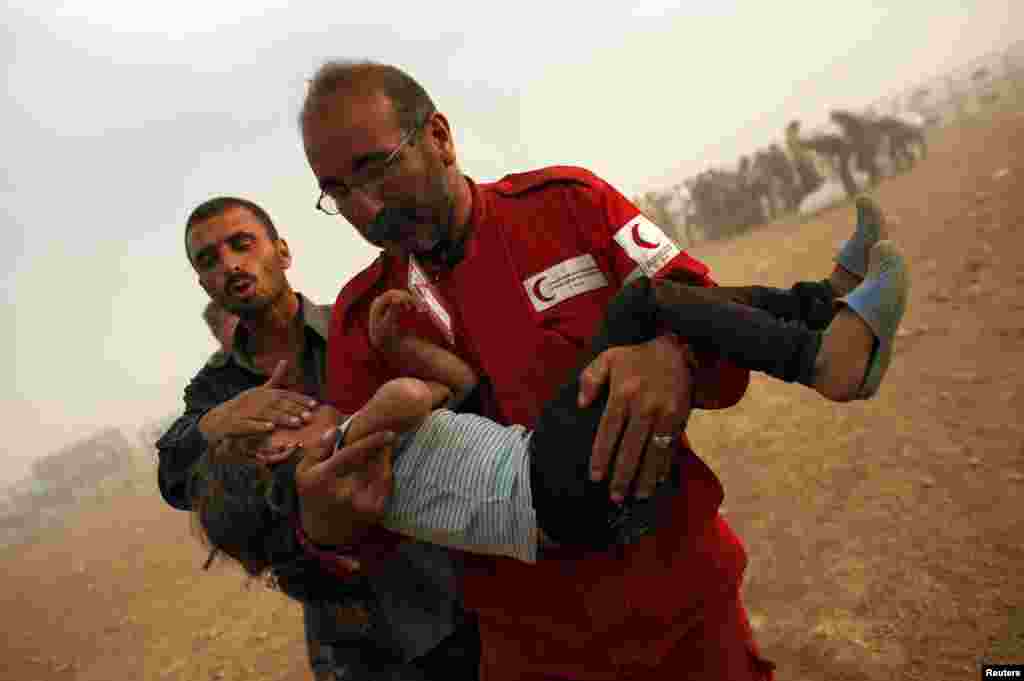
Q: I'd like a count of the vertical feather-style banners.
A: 0